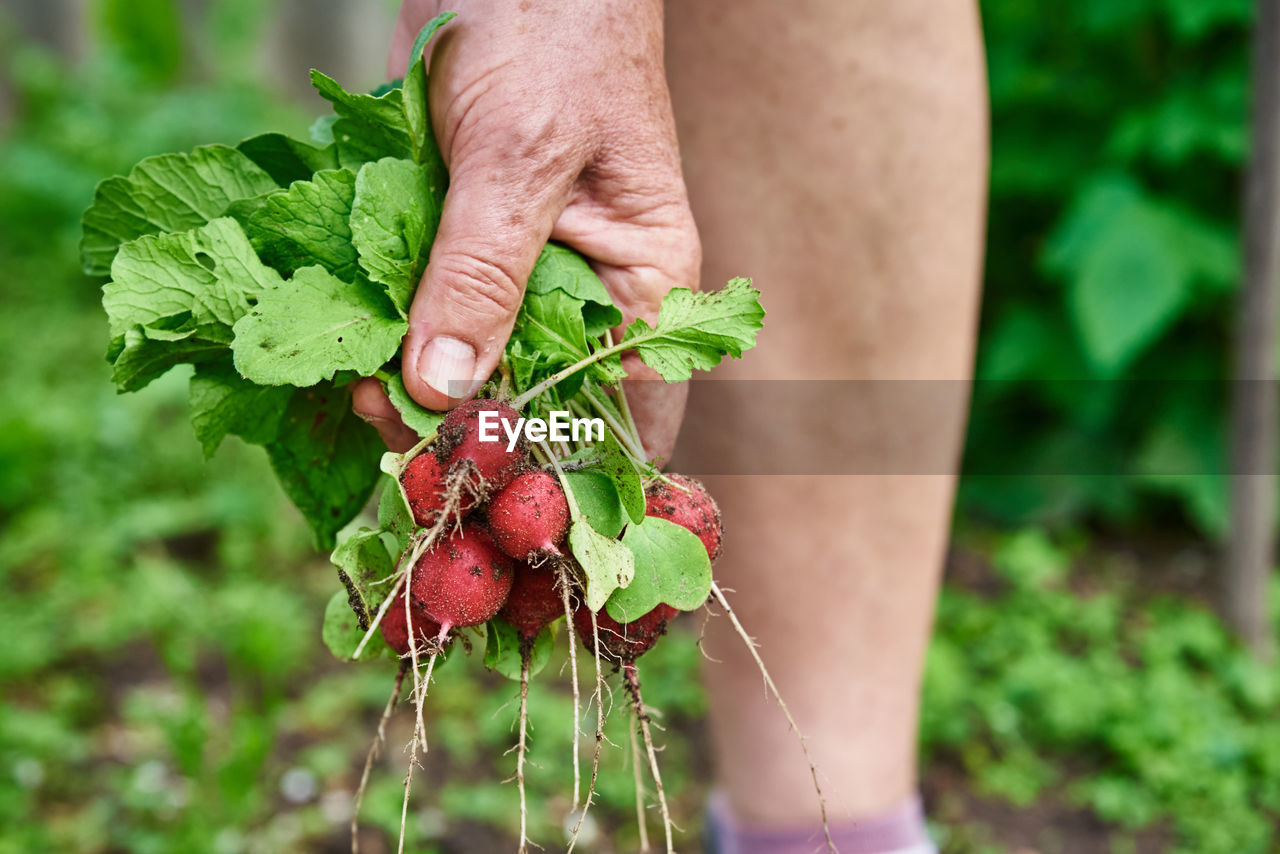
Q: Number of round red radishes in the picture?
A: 8